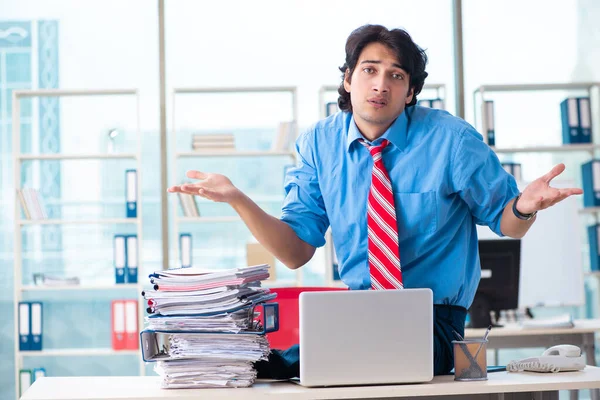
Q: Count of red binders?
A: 2